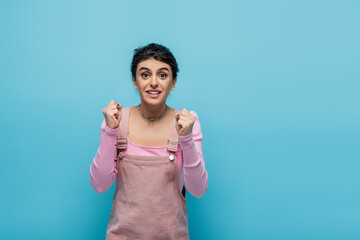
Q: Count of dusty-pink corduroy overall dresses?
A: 1